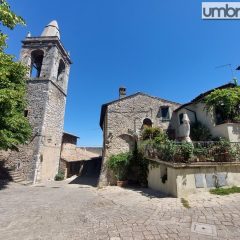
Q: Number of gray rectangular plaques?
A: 3